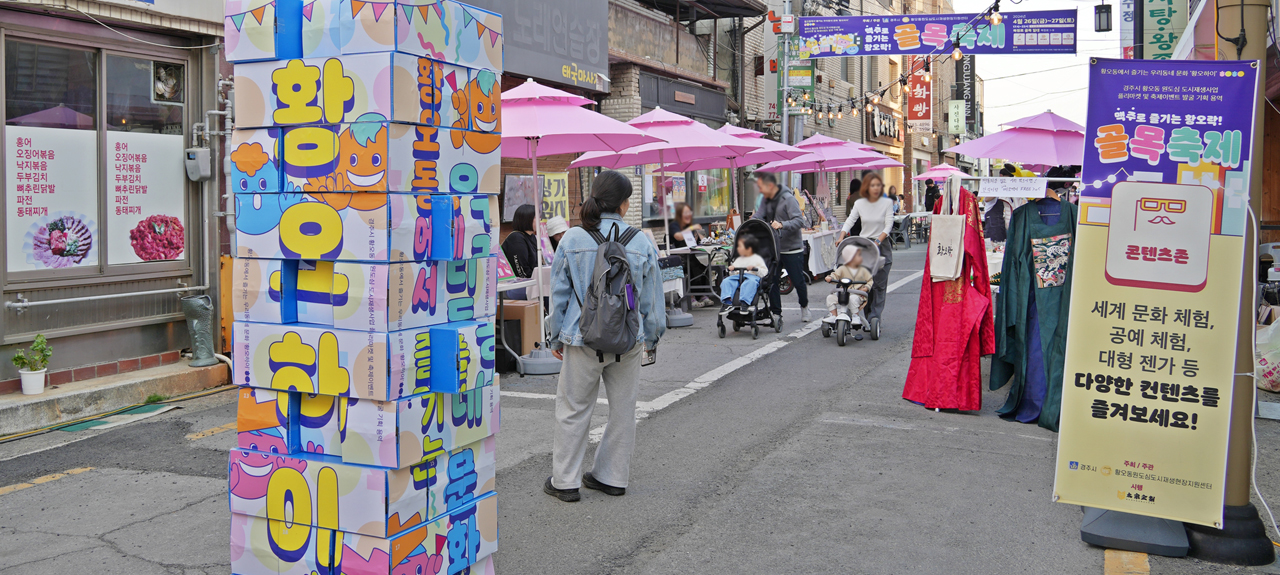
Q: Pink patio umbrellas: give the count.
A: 7